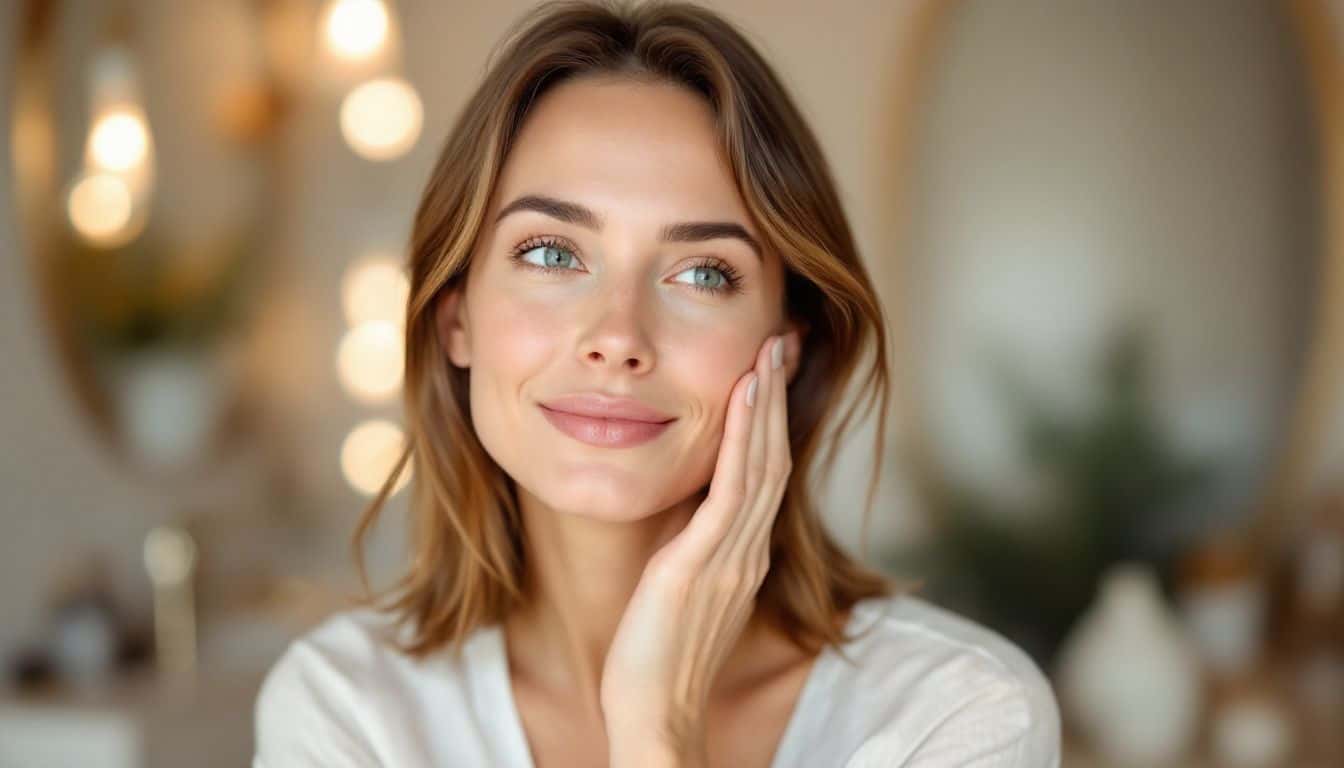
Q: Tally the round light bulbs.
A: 7